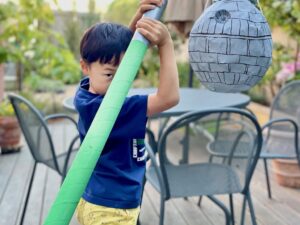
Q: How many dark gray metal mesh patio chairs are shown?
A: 3